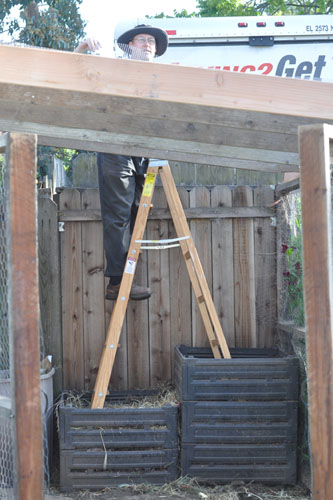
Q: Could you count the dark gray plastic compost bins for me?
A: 2